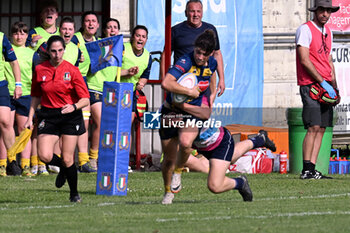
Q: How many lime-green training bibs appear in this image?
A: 7